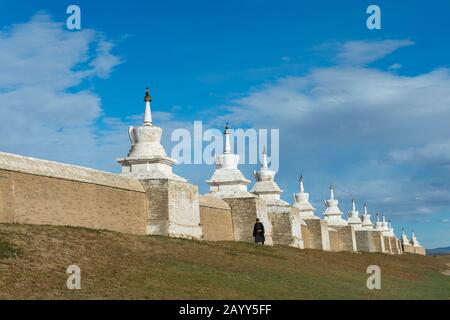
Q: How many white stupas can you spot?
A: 12